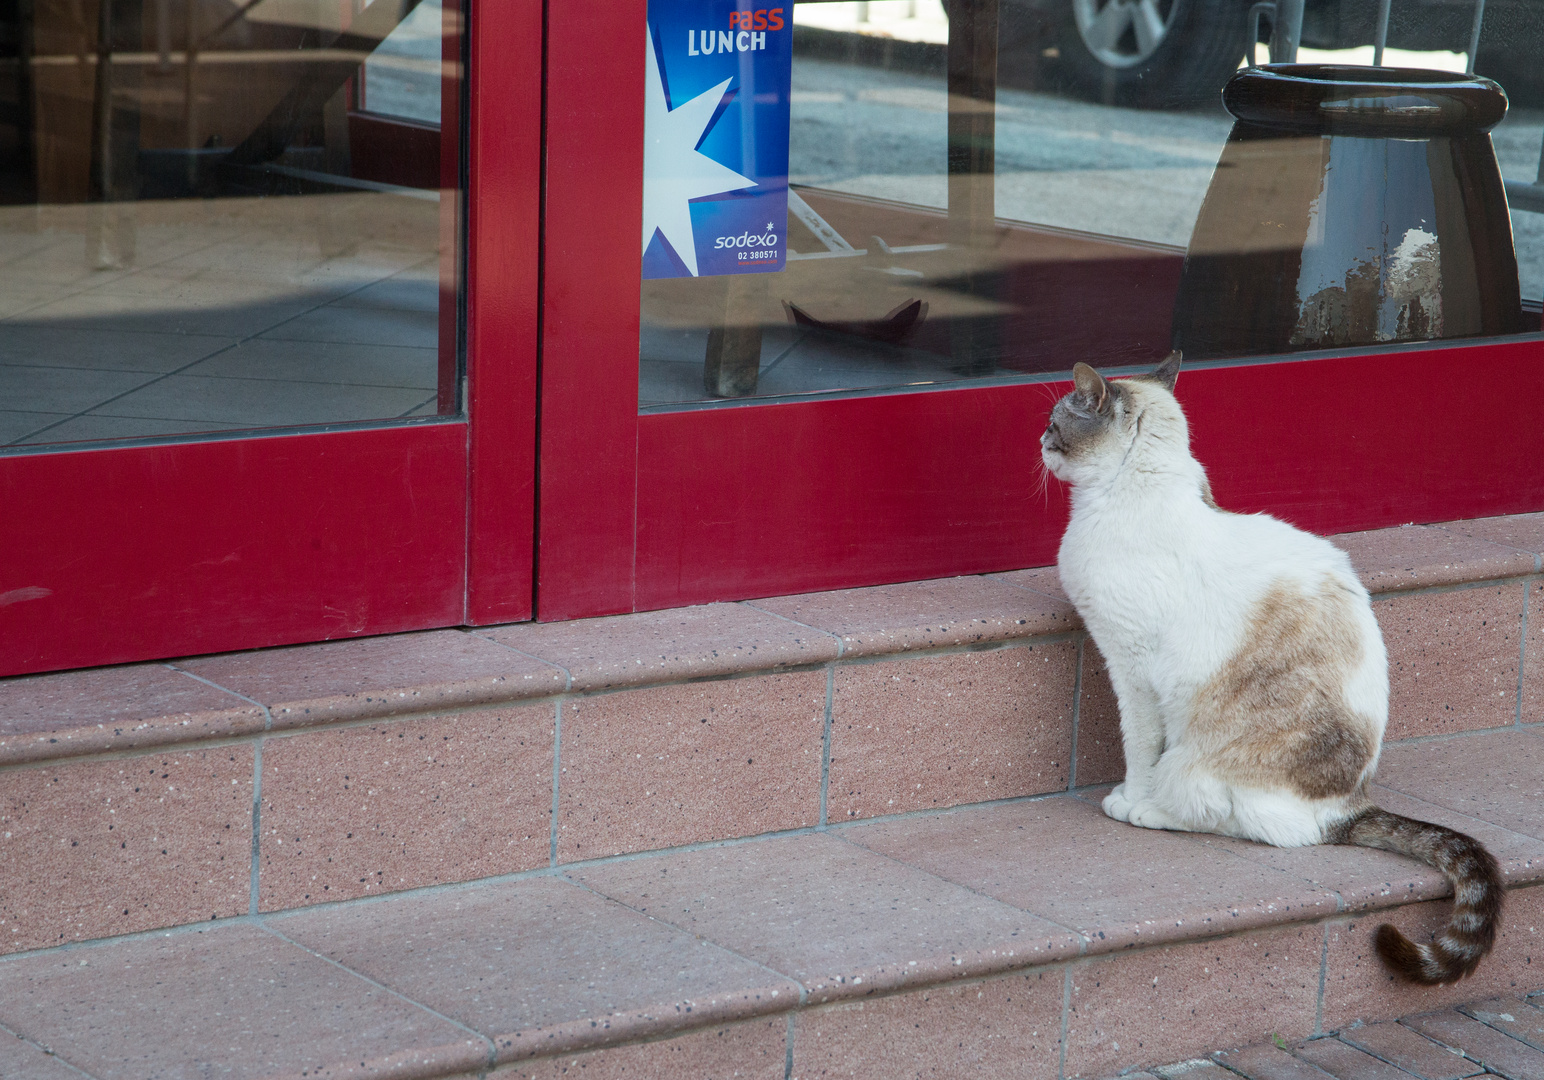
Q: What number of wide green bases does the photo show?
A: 0